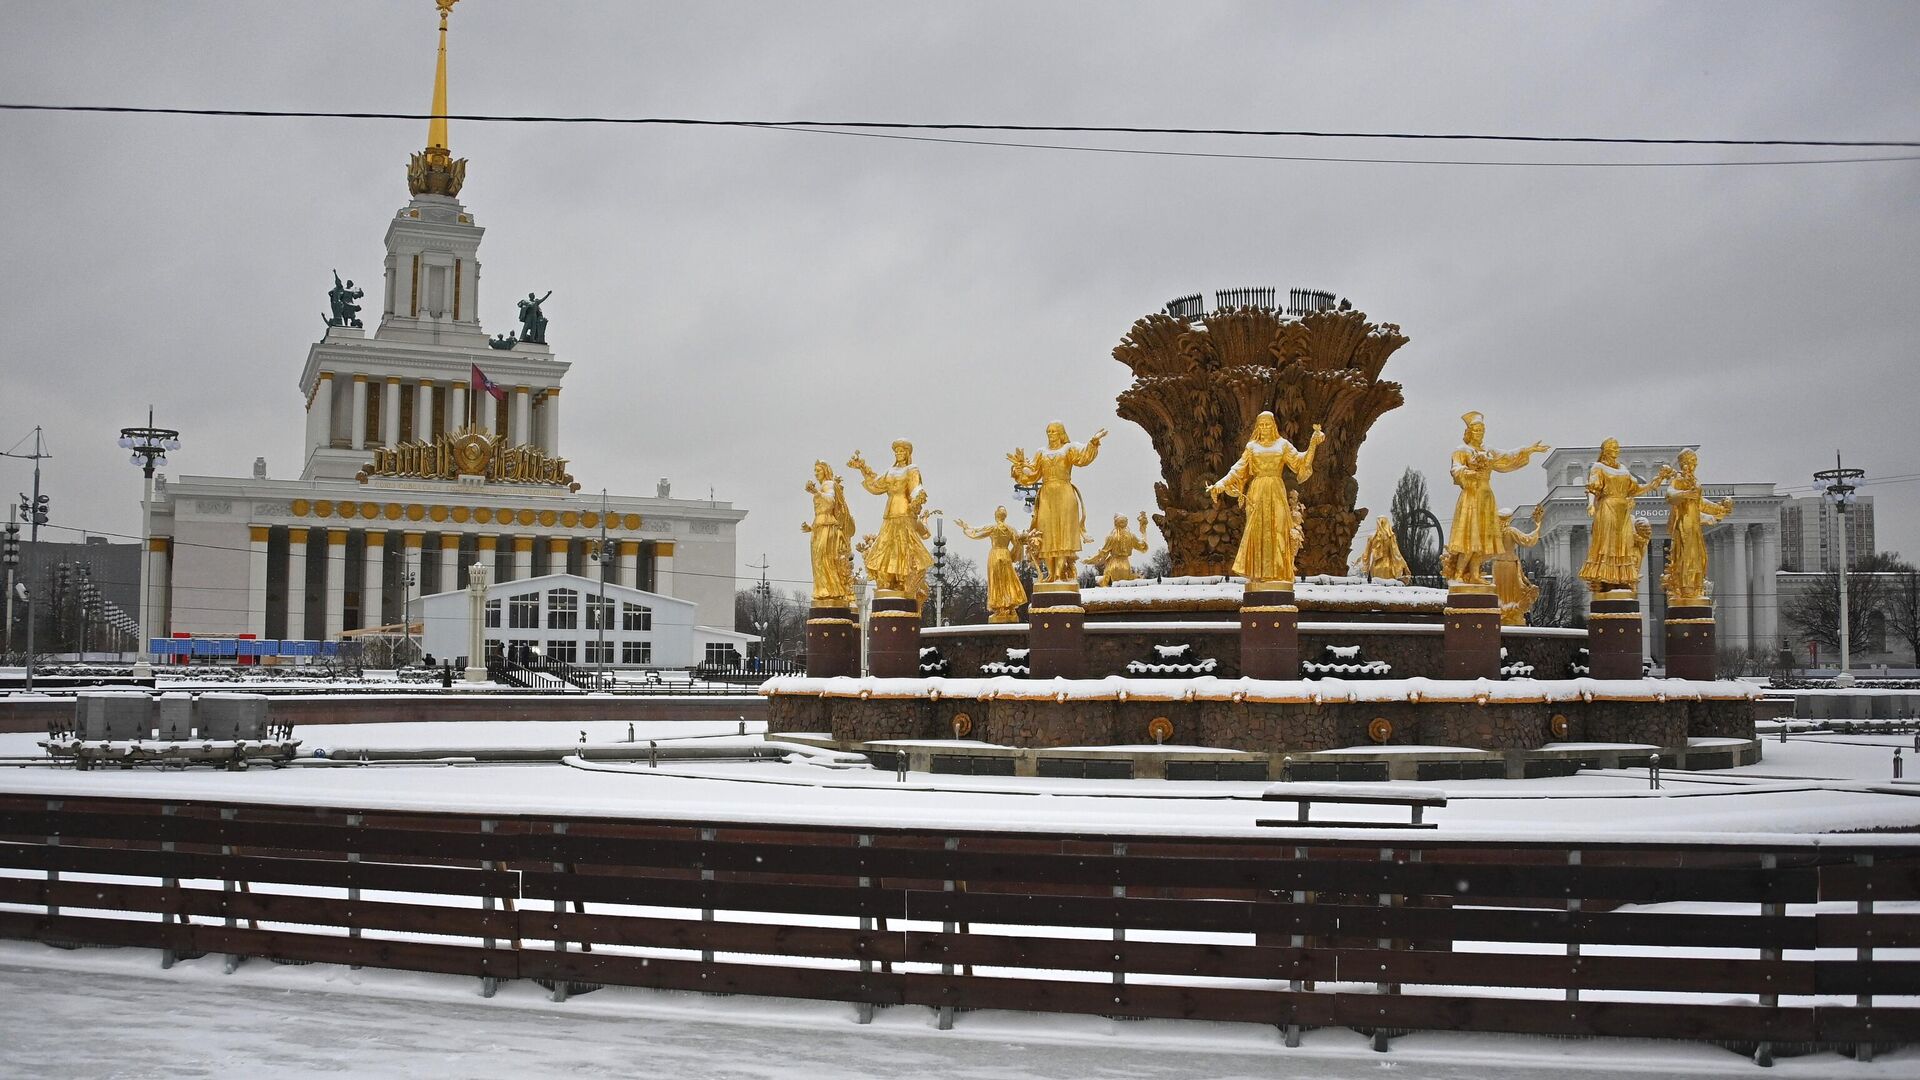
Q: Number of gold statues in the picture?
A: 12